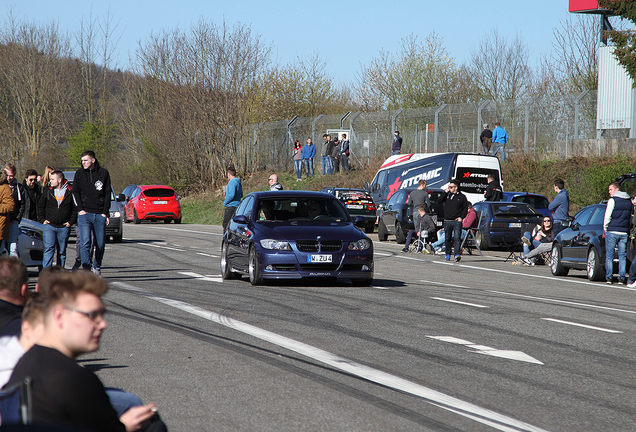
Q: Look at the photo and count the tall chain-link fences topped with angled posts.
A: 1